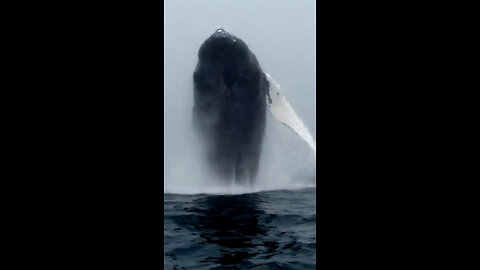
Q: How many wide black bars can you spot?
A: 2